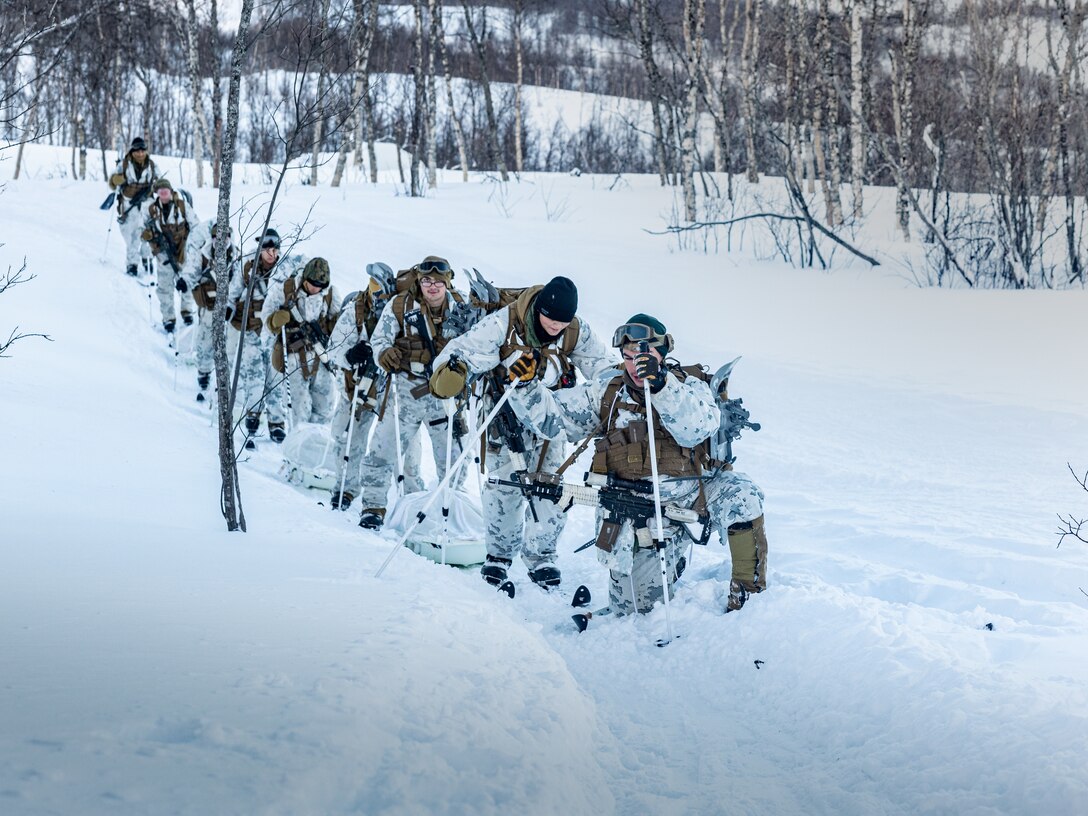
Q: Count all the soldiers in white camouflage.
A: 9